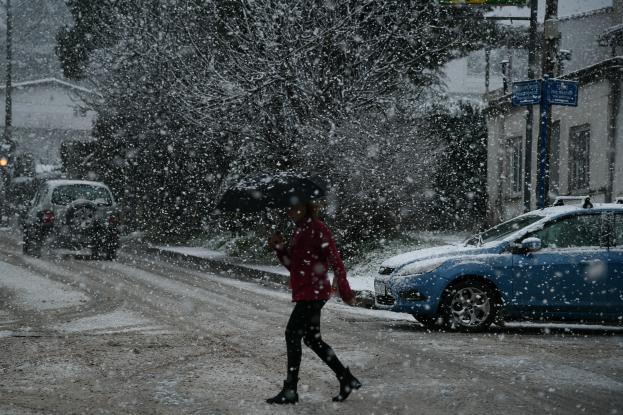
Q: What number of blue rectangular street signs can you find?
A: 2